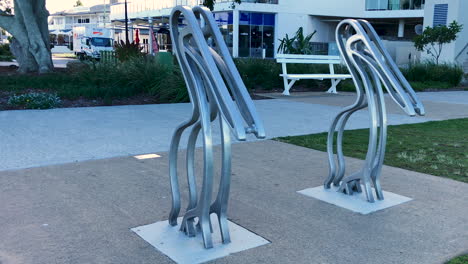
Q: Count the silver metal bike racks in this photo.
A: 2